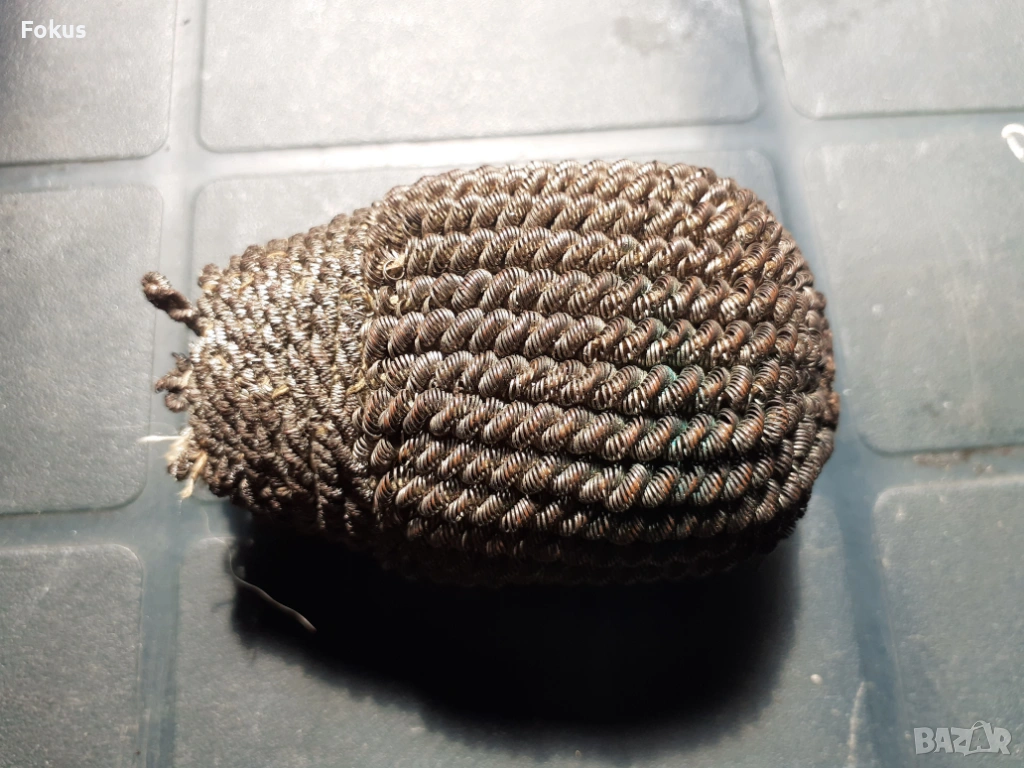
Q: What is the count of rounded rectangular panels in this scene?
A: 9